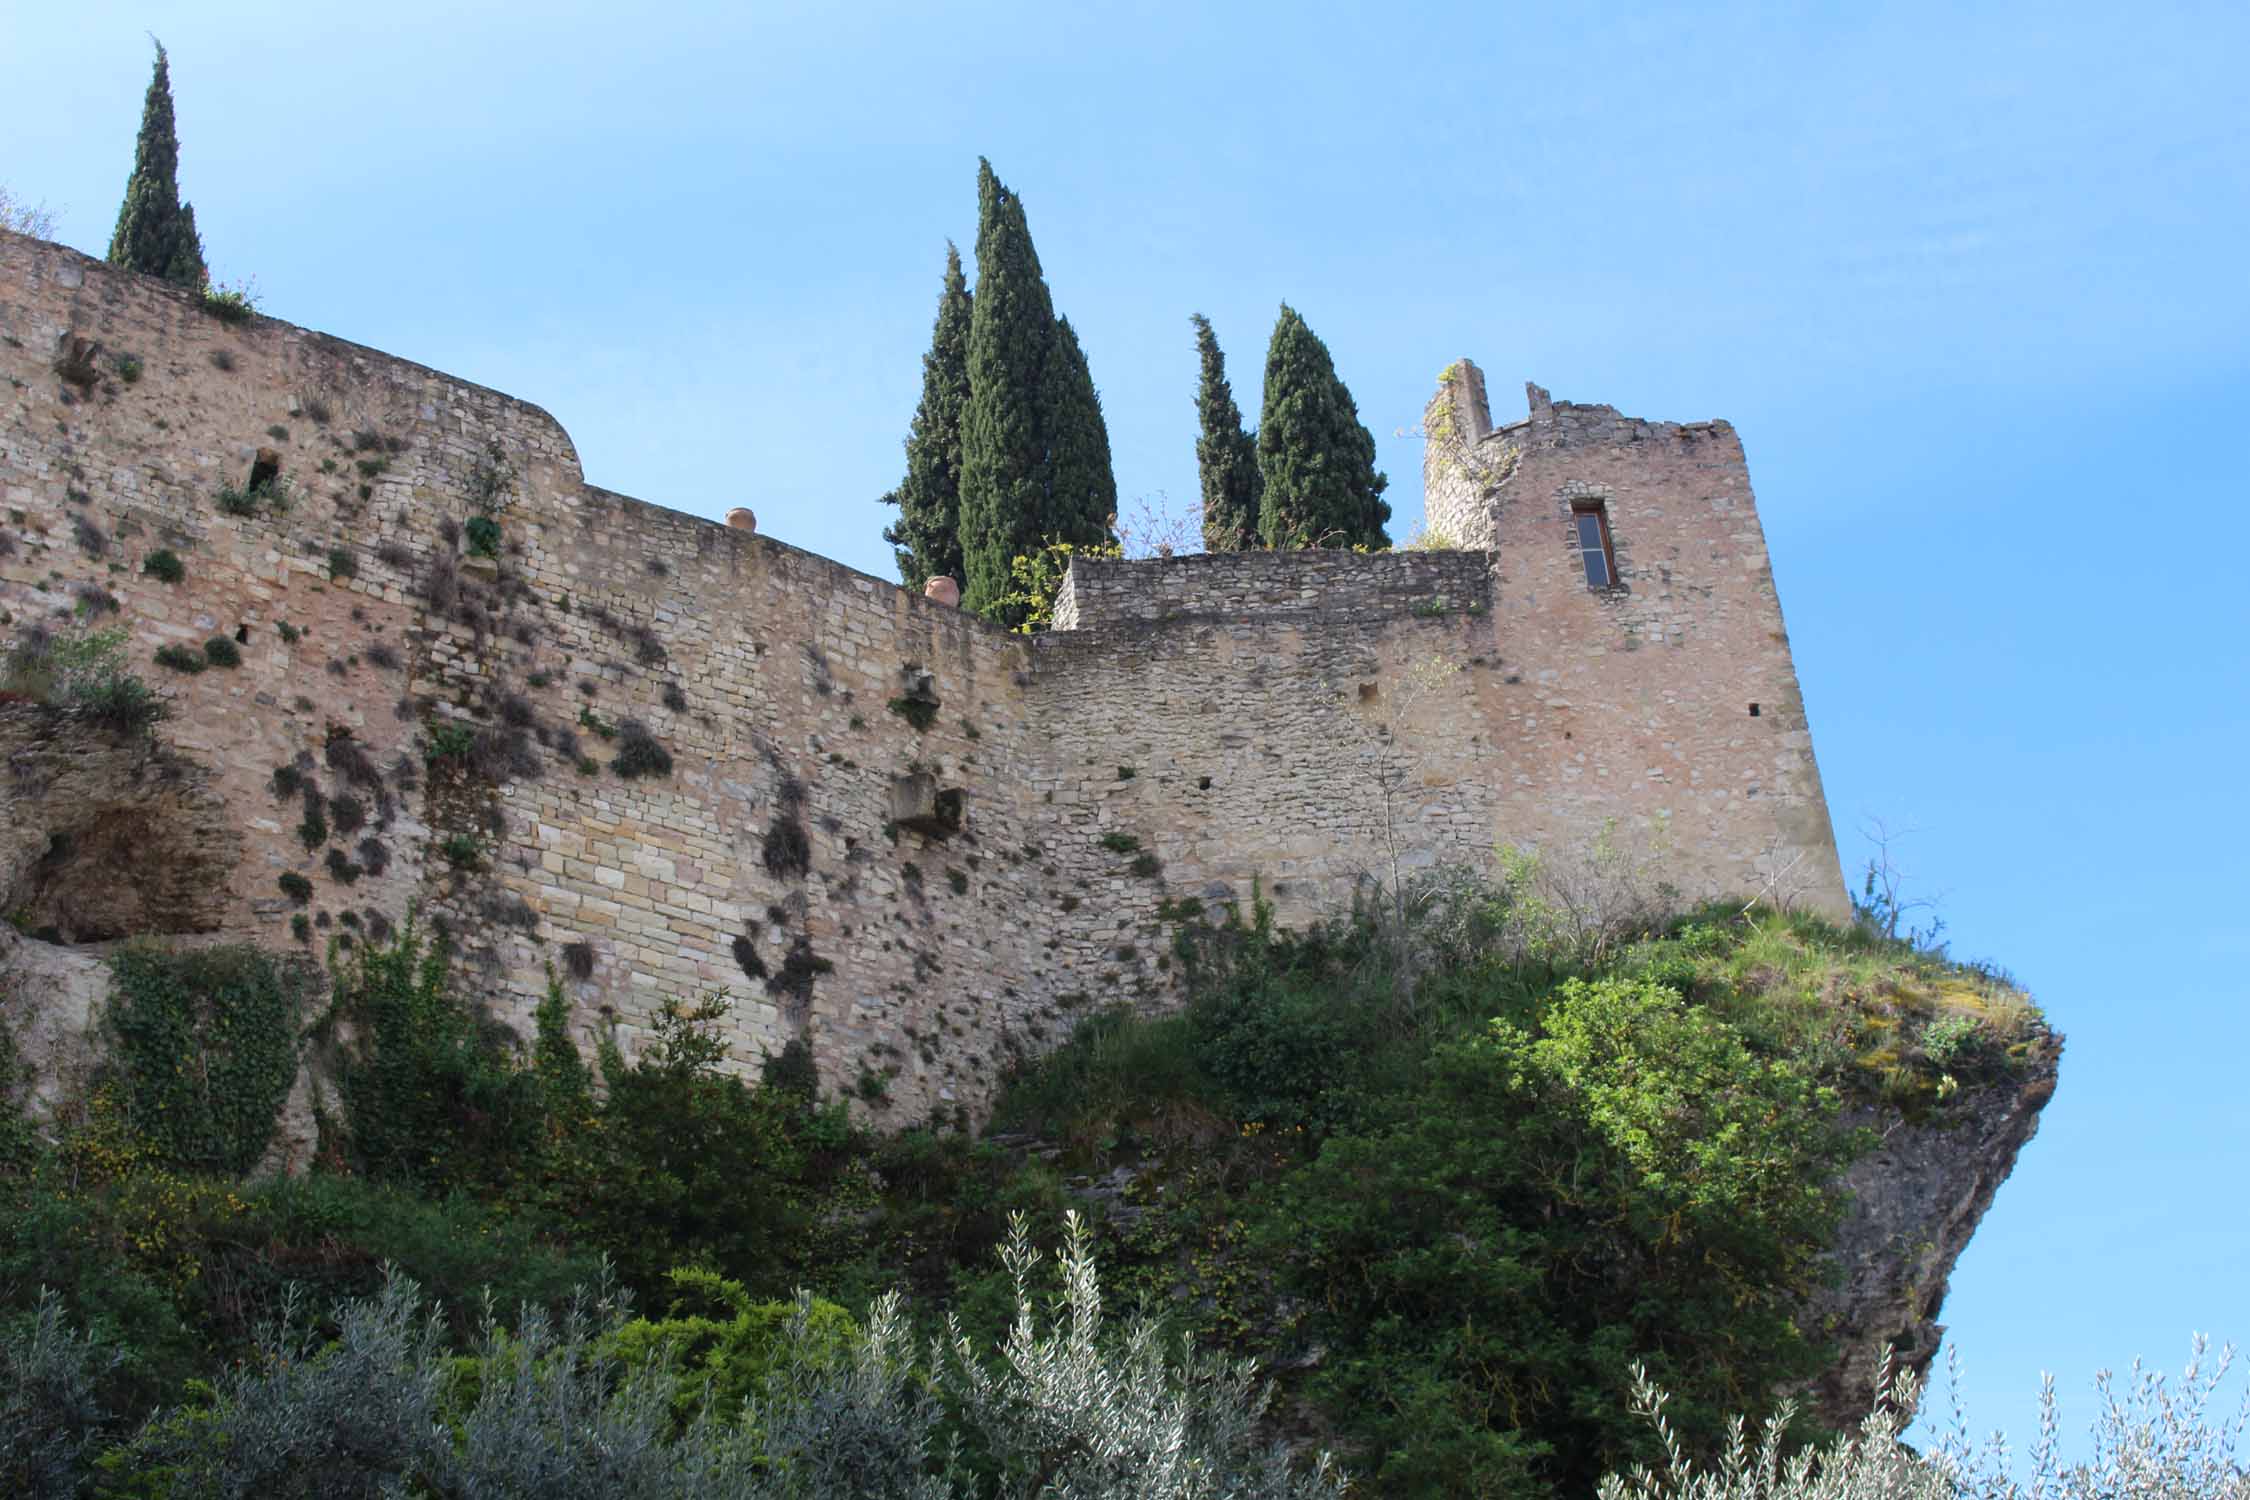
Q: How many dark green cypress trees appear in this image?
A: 6